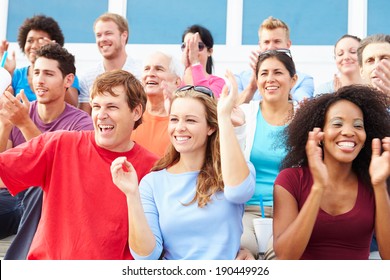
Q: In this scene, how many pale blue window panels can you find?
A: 4